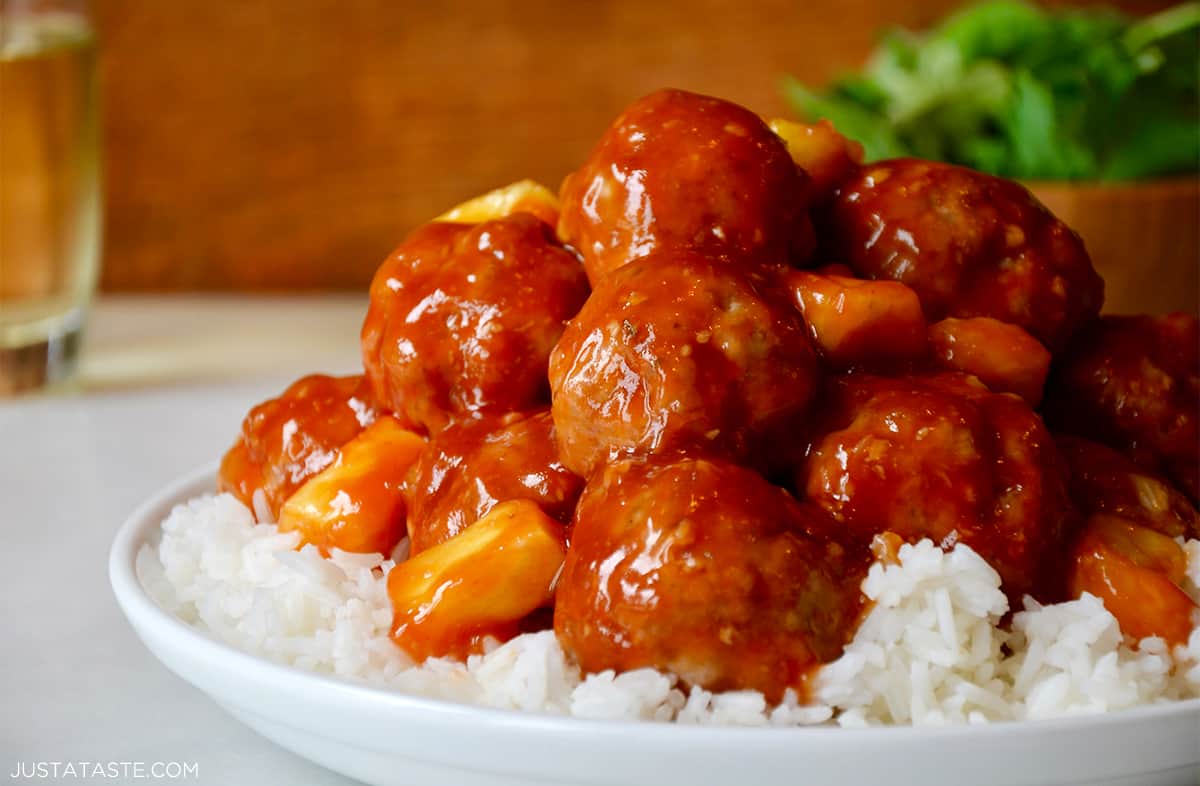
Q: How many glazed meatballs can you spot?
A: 10